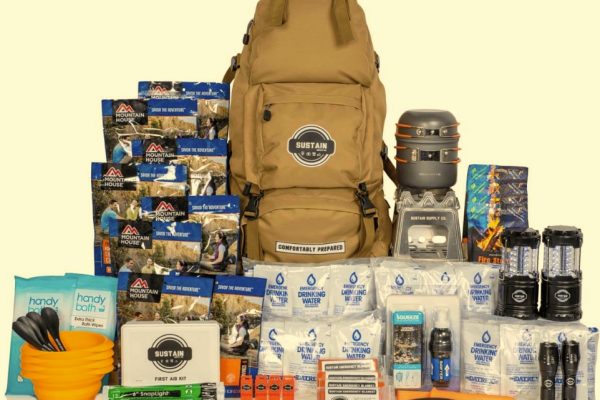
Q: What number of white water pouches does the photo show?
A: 12